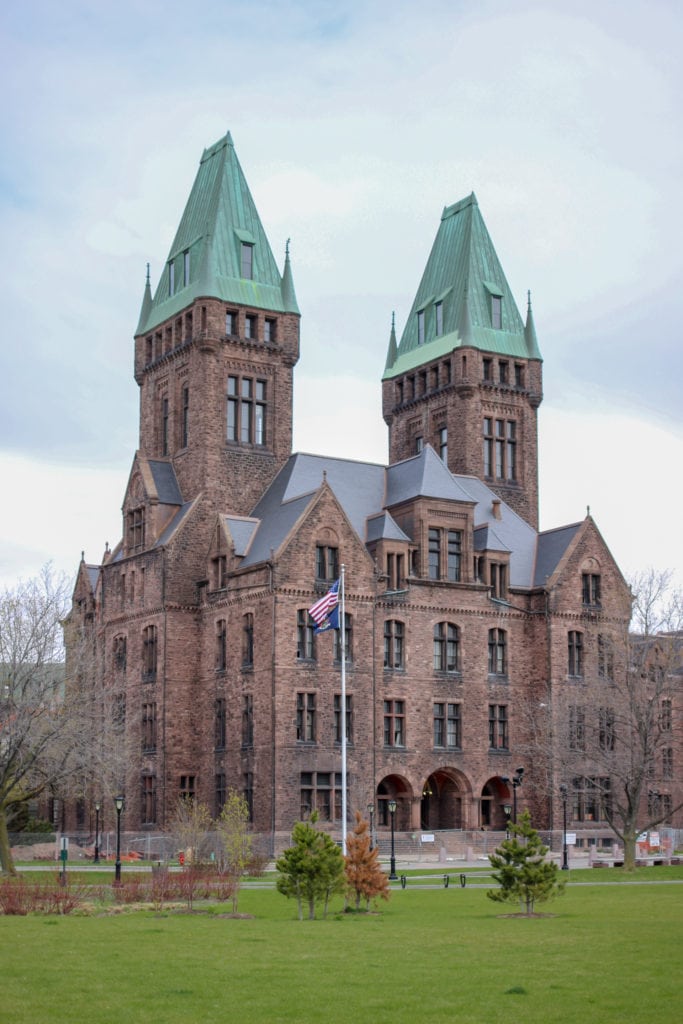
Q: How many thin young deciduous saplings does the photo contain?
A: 2